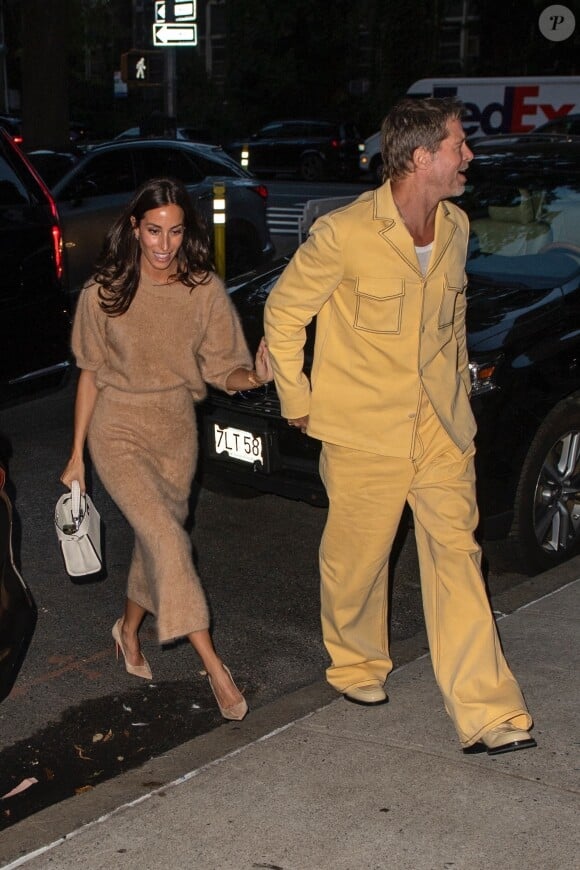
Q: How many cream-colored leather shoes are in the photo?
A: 2